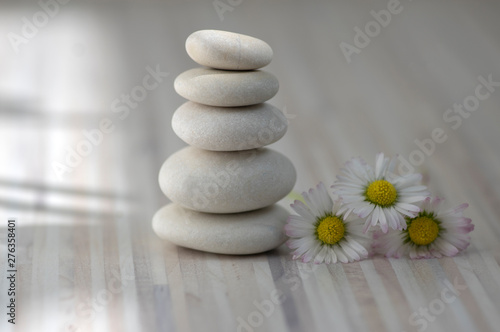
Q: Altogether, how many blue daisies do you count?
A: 0